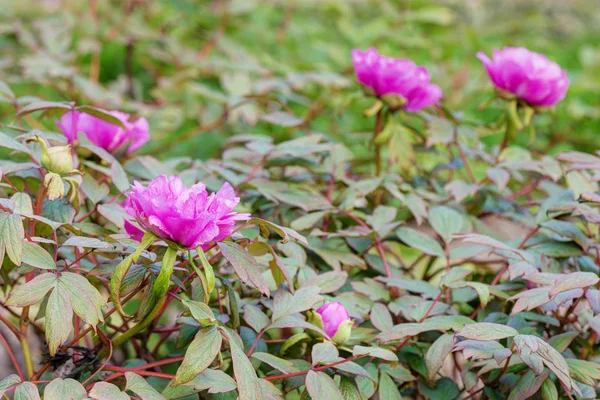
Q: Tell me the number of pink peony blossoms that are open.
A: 4